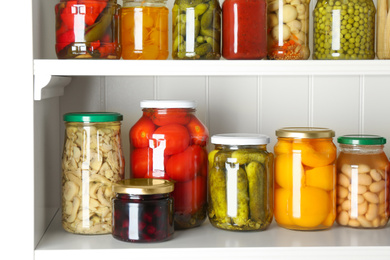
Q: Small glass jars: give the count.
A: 1